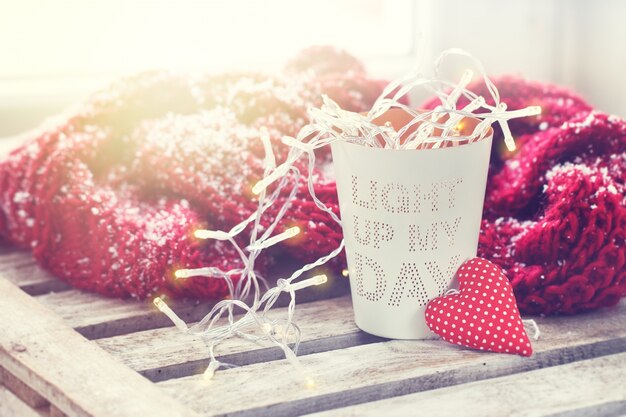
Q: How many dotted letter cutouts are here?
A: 12